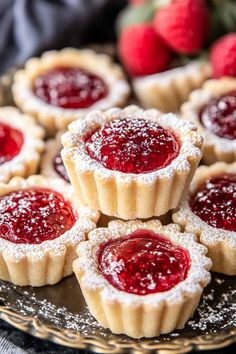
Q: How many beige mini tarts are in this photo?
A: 9